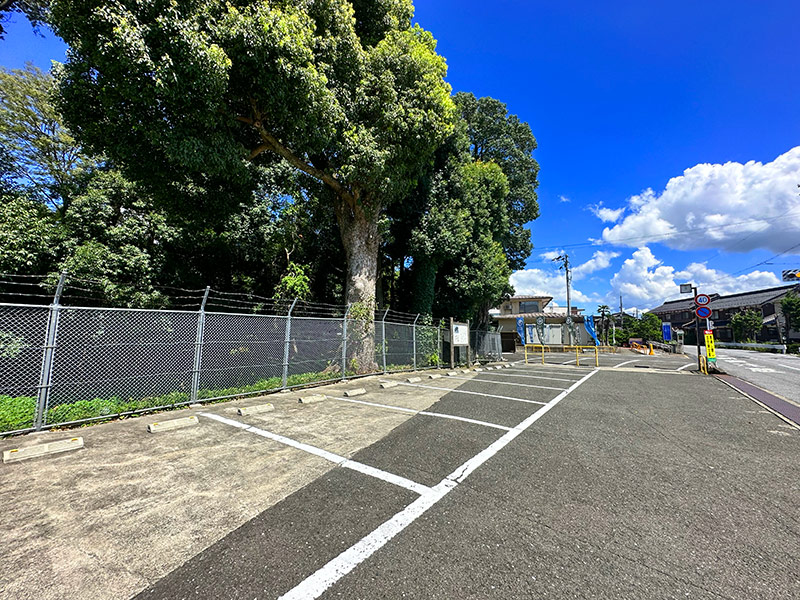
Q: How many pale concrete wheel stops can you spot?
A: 15